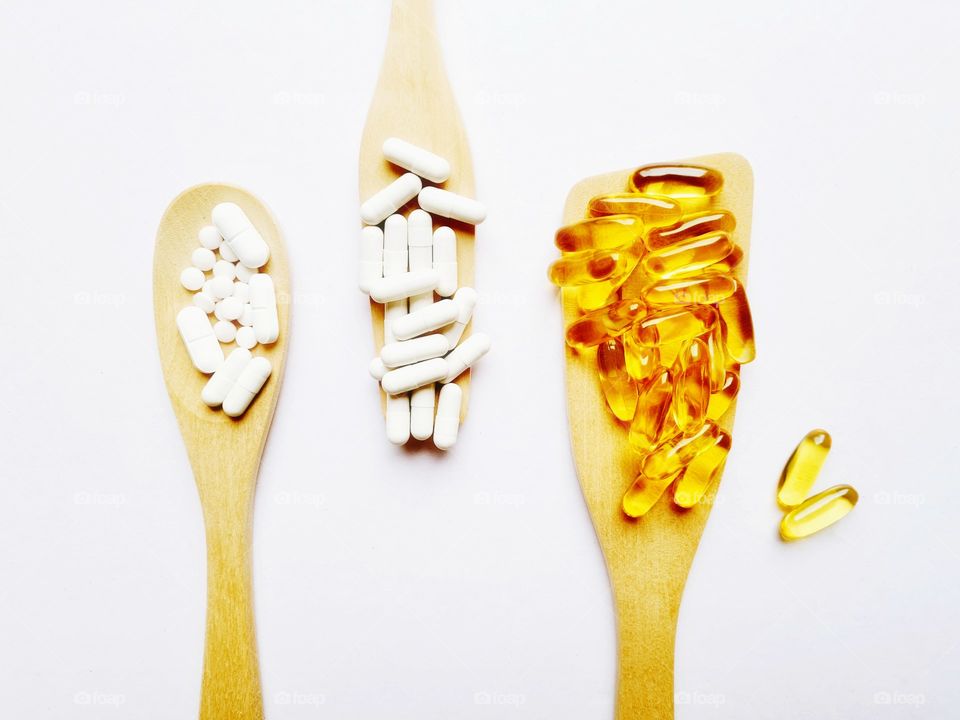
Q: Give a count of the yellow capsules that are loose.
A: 2